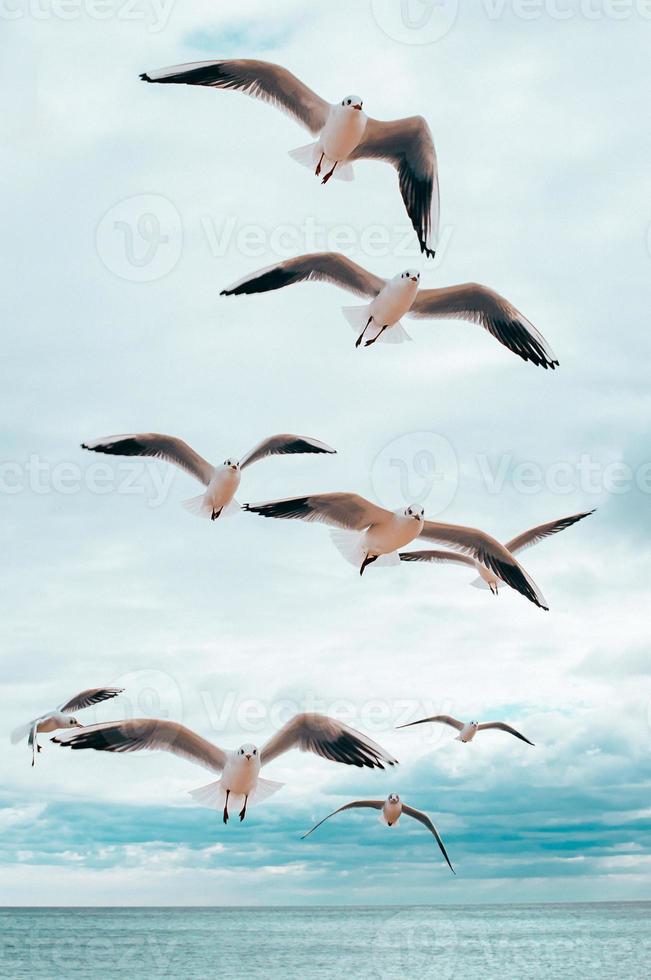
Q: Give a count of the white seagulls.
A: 9